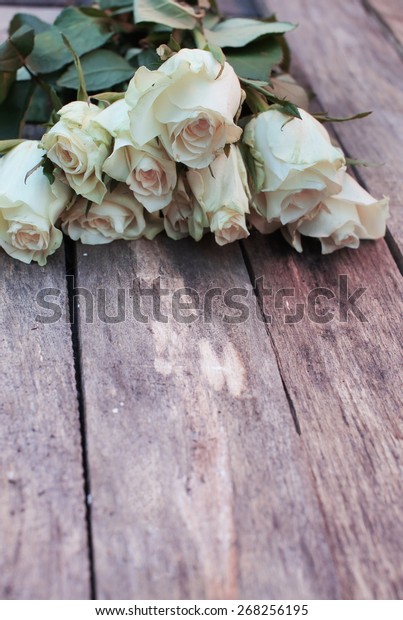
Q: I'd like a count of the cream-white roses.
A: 9